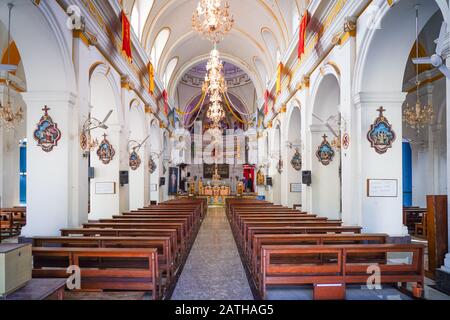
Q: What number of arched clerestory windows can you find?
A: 6